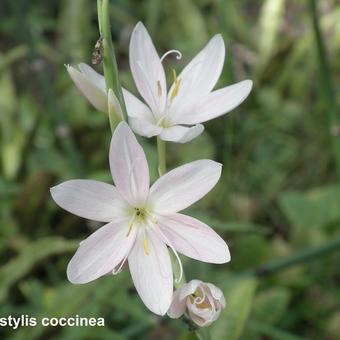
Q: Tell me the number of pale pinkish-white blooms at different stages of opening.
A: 4